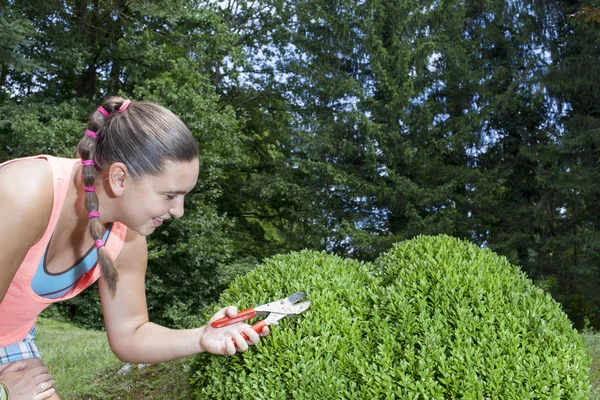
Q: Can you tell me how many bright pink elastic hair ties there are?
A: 7